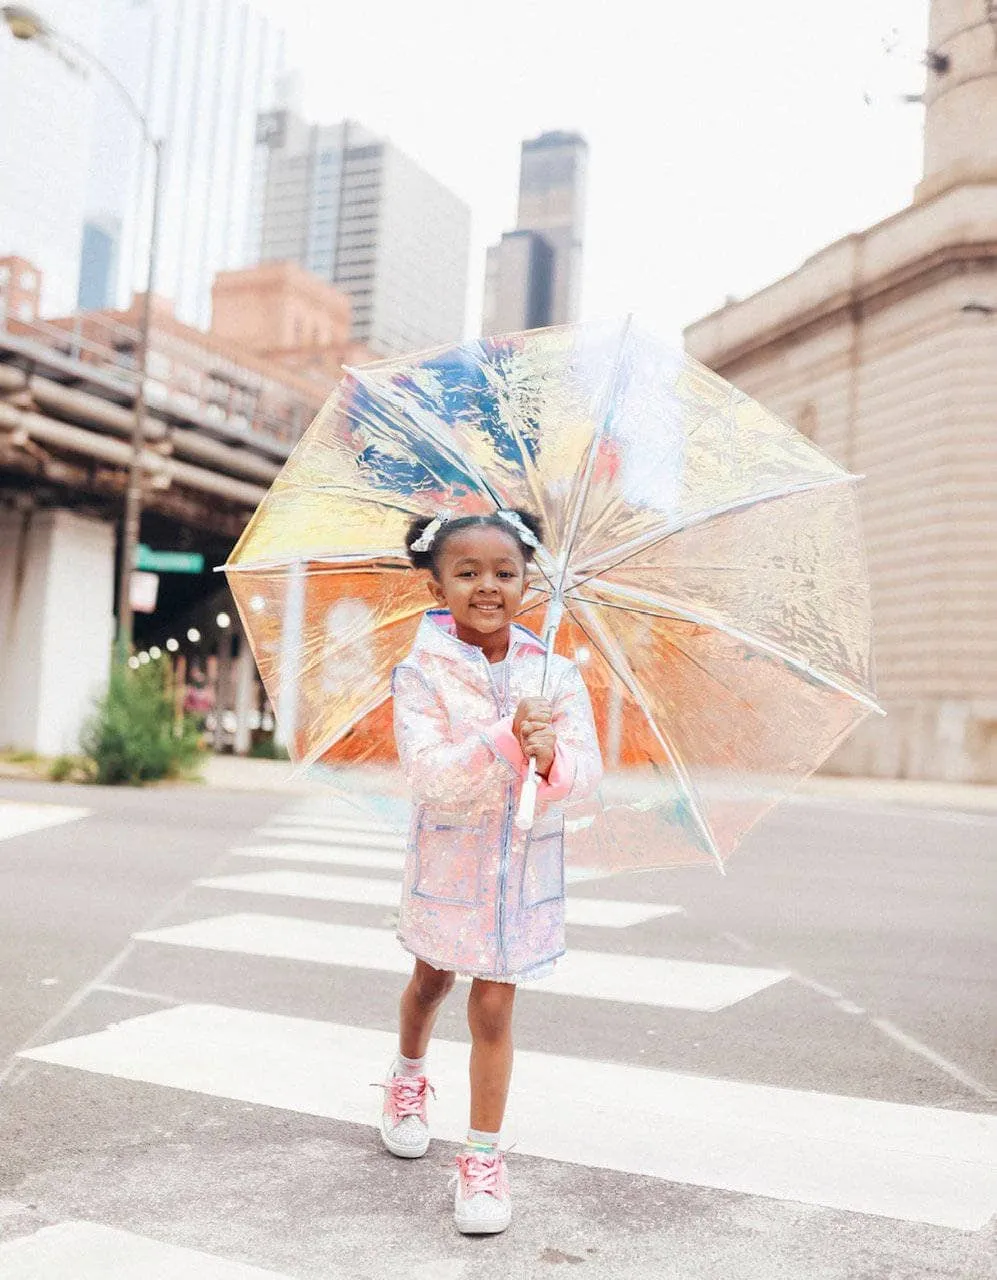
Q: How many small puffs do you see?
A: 2